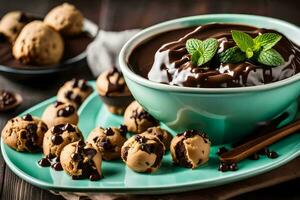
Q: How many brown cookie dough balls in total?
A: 14